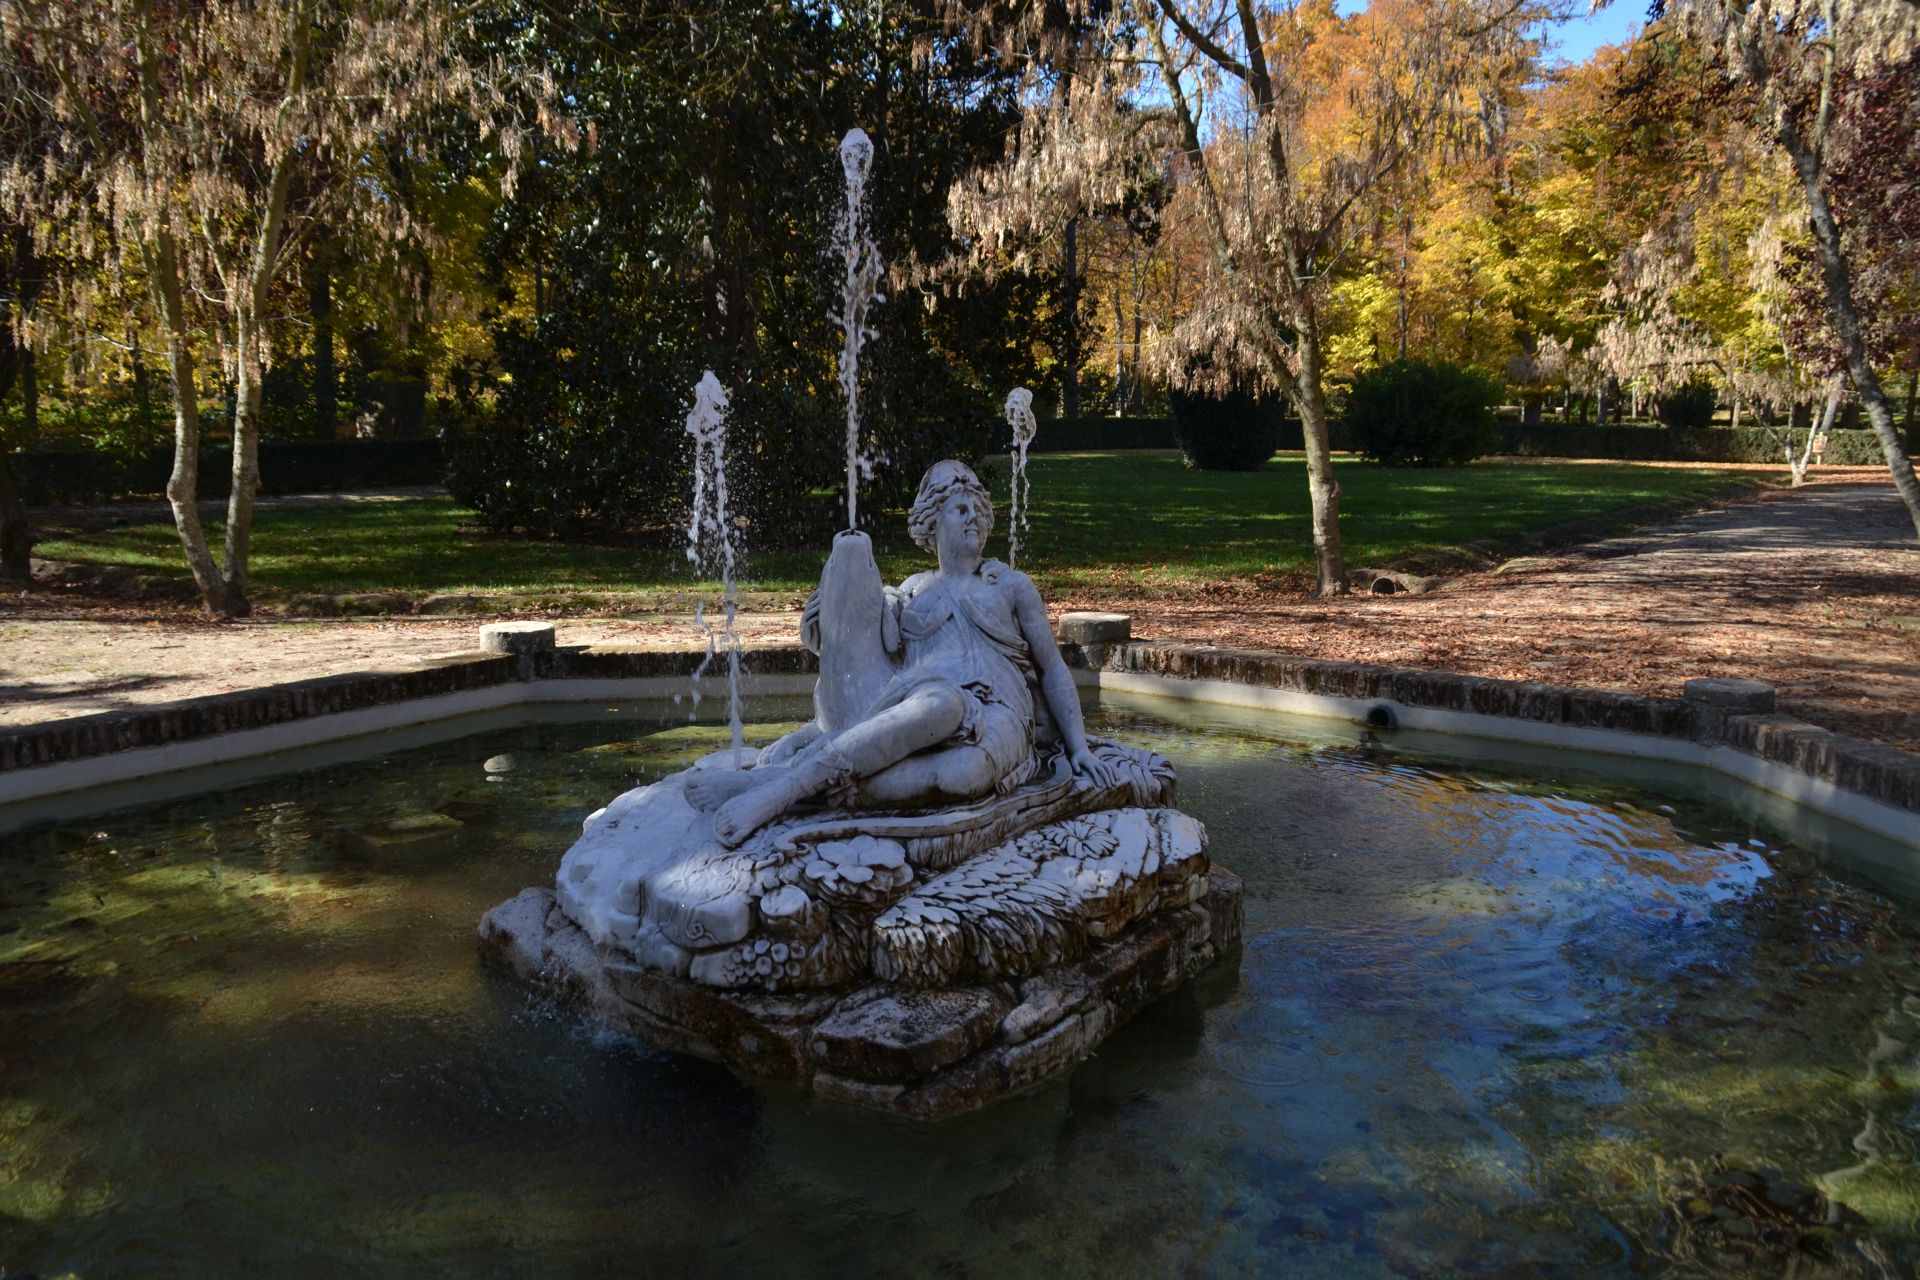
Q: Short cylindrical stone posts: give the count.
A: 3